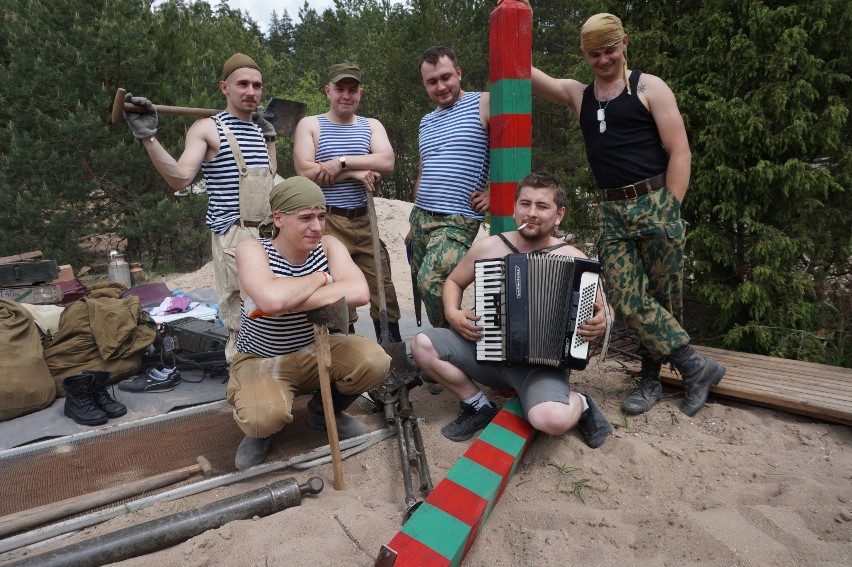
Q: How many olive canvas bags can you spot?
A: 2